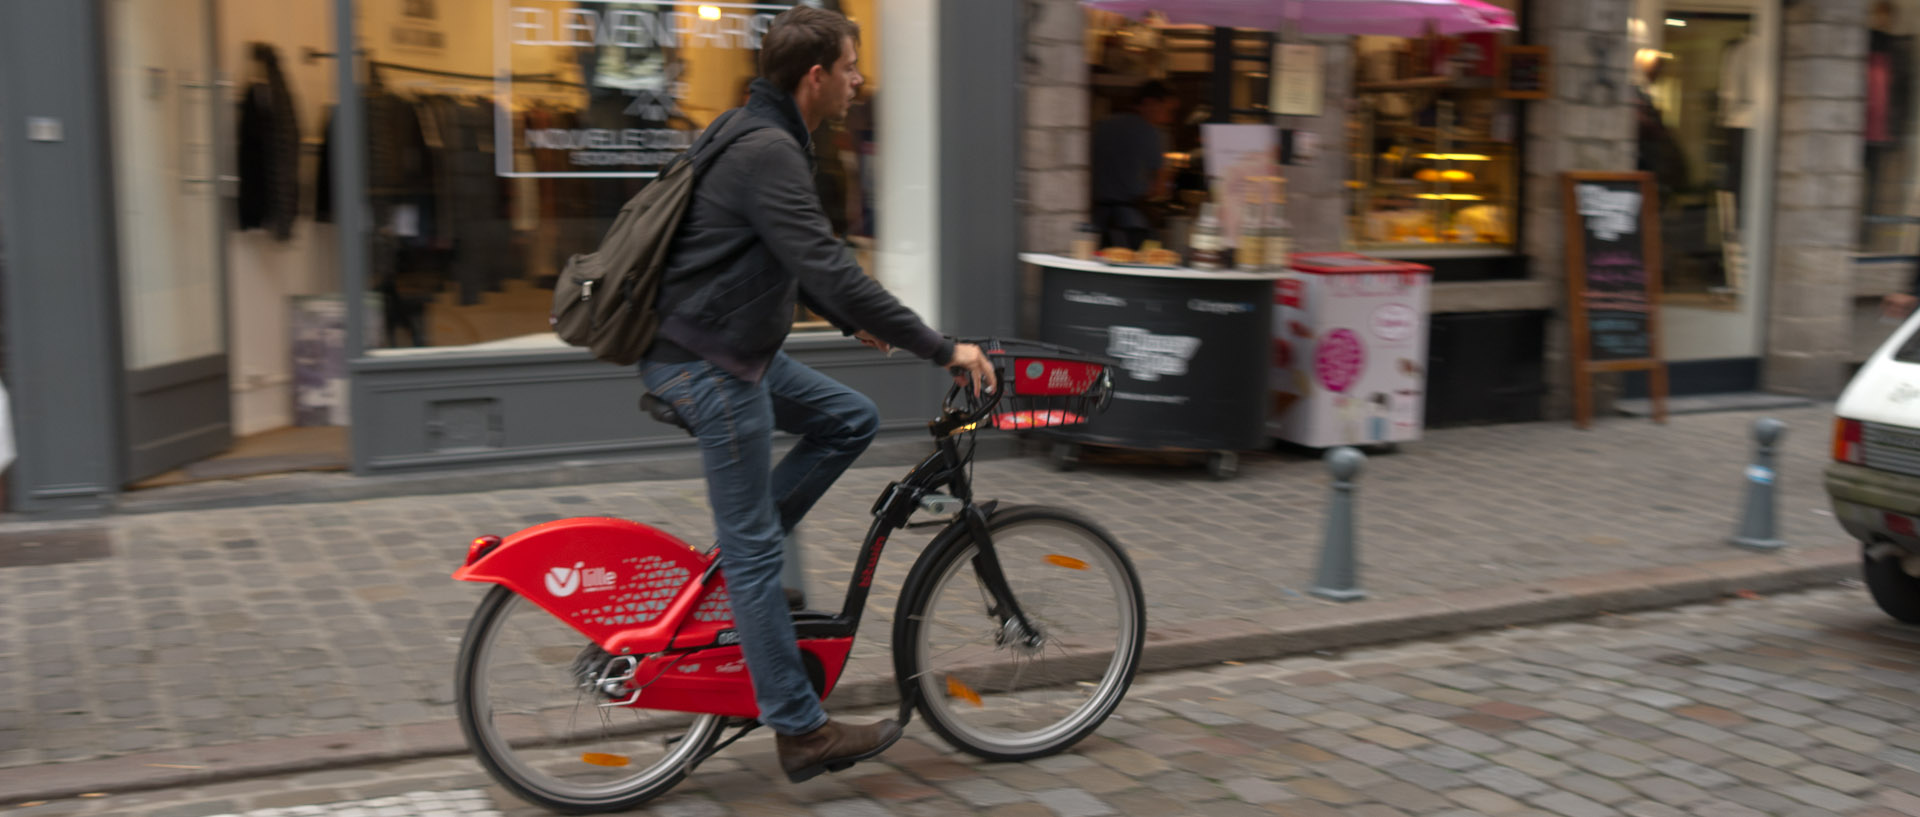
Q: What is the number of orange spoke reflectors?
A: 3